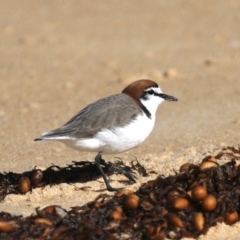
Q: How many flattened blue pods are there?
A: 0